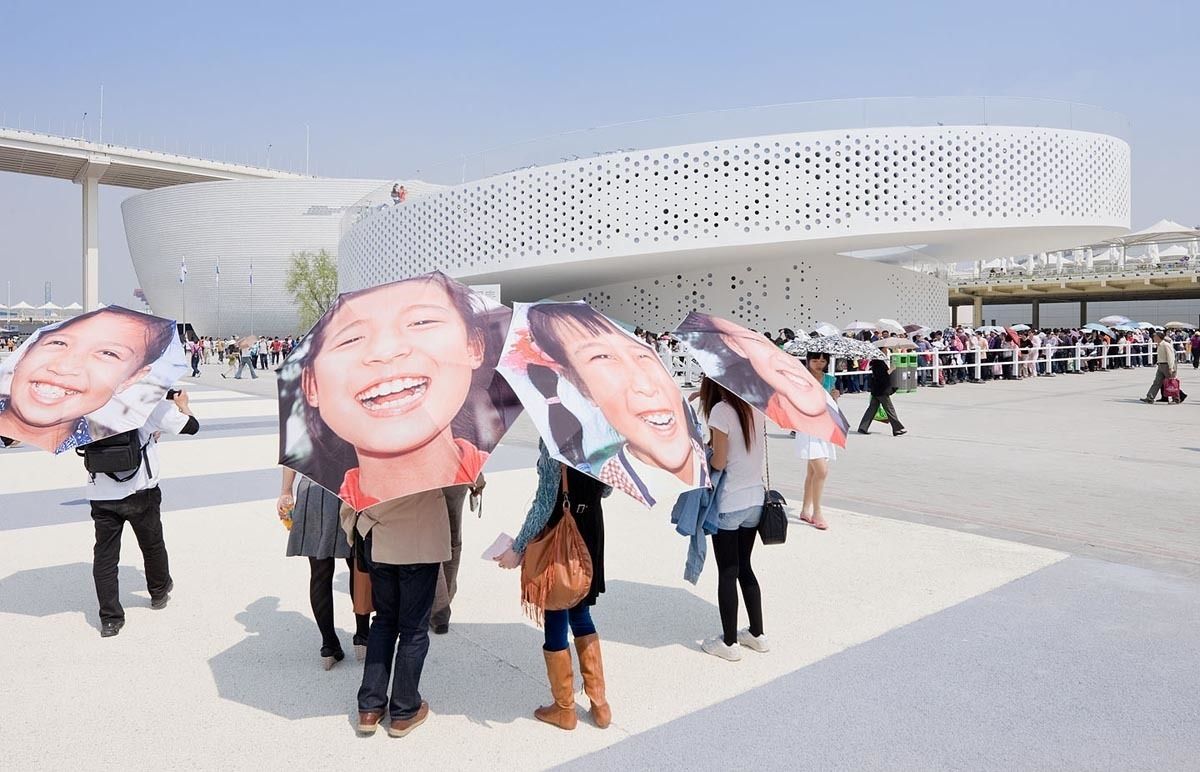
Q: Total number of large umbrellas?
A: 4